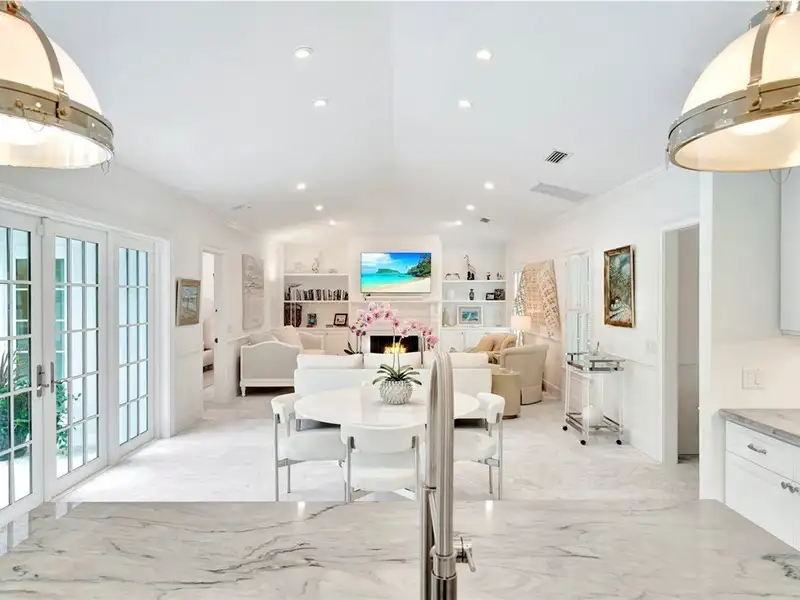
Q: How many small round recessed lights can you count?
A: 10